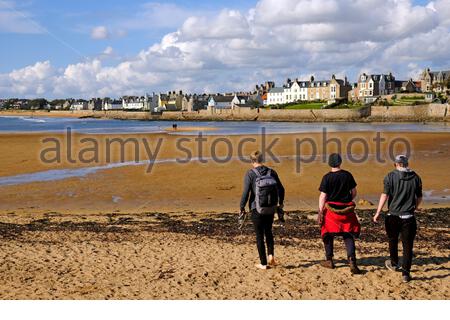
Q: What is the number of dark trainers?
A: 2